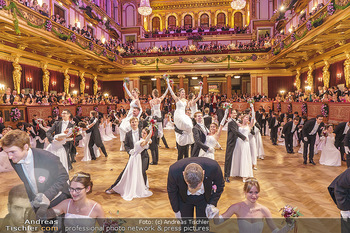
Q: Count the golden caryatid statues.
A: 9